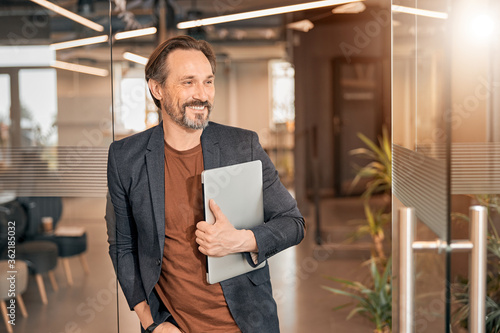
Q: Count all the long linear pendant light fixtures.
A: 7